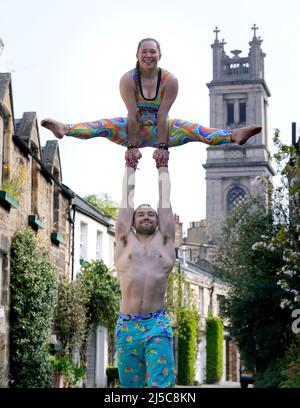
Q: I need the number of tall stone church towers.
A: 1